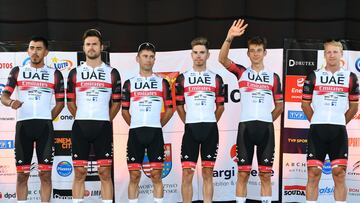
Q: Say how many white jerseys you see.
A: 6